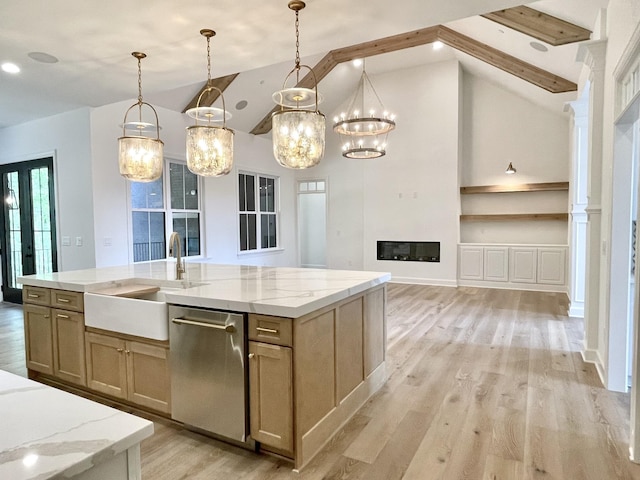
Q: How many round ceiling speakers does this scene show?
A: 3